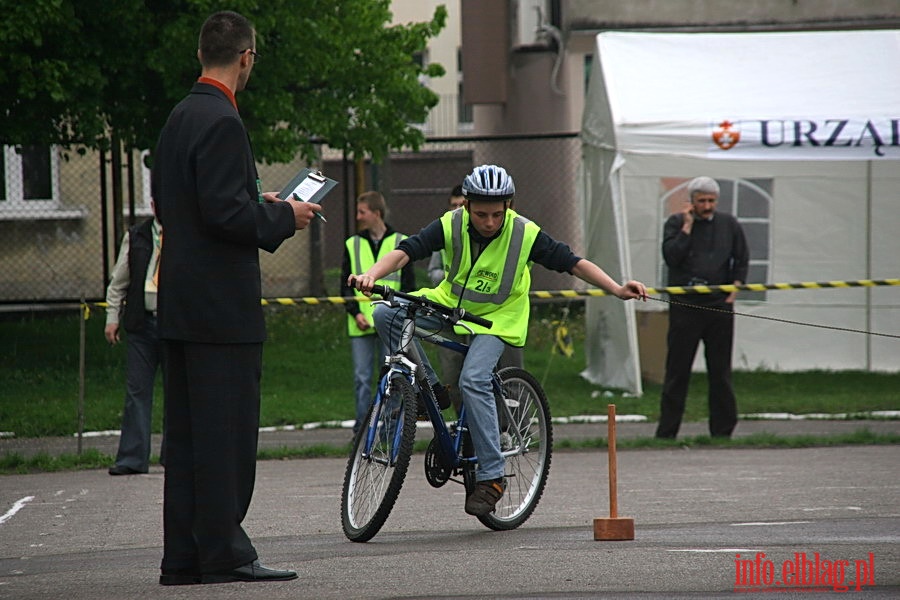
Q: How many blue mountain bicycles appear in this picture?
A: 1